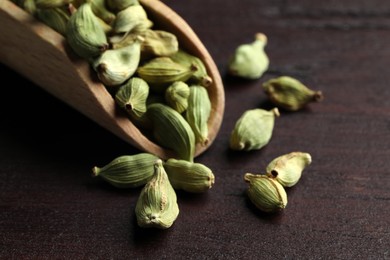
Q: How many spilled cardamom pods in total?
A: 8